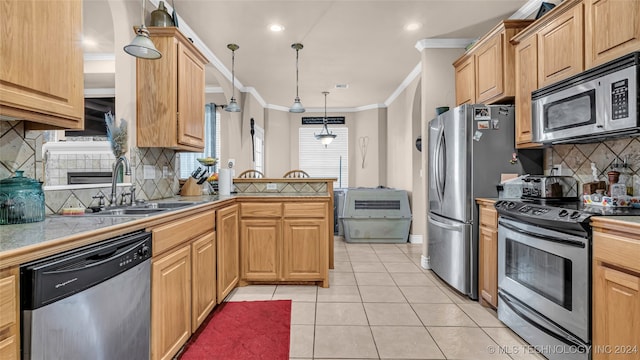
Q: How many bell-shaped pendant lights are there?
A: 3